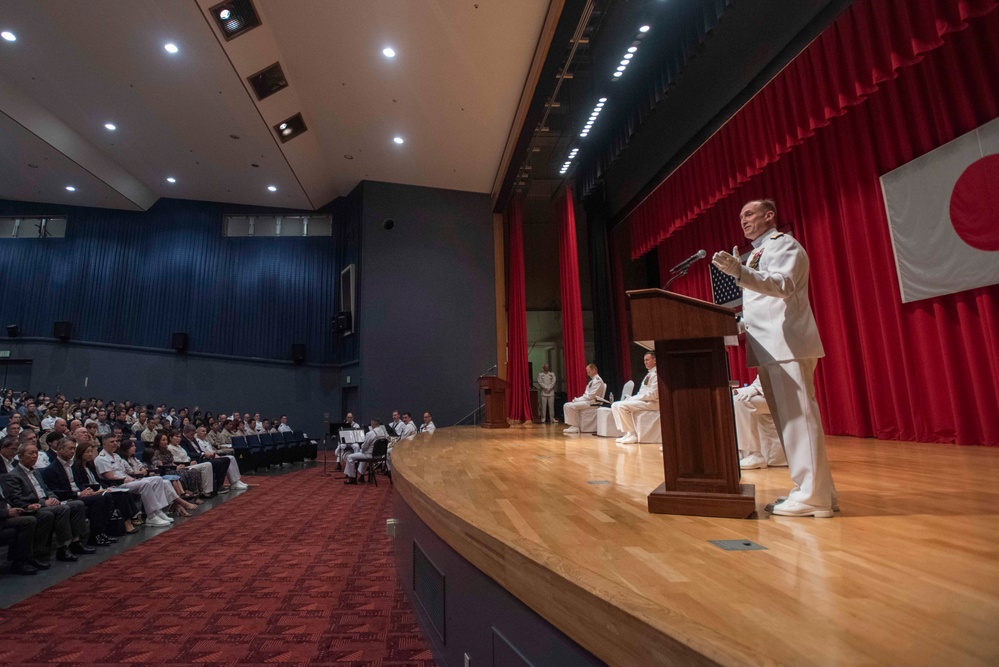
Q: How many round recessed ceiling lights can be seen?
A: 8